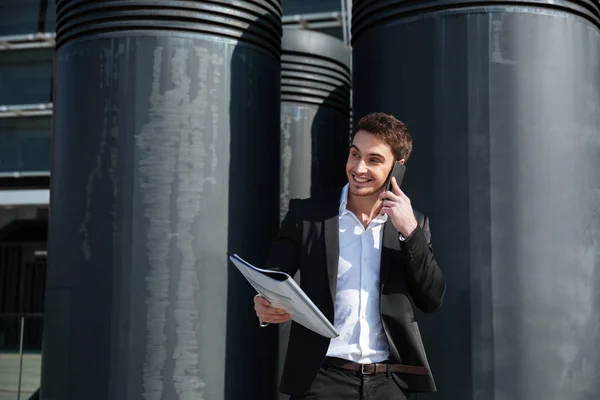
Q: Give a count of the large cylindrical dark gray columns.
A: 3